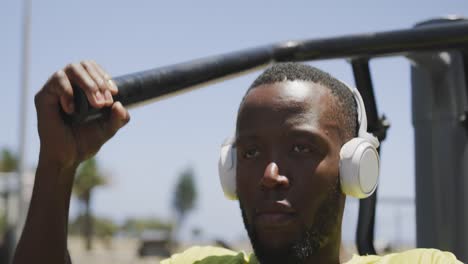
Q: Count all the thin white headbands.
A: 1